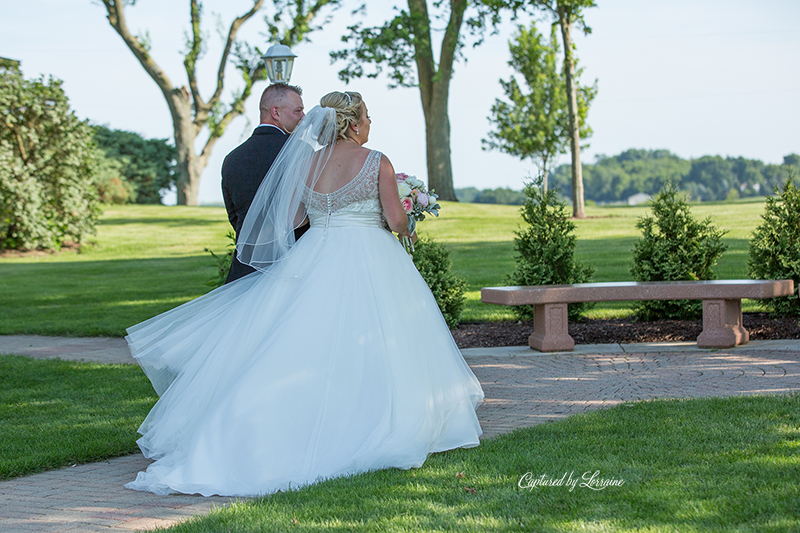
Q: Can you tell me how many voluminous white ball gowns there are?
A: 1